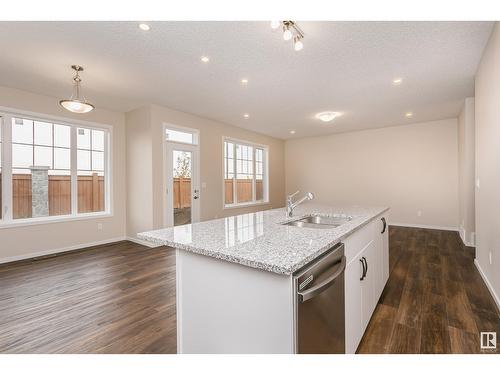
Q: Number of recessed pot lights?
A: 7